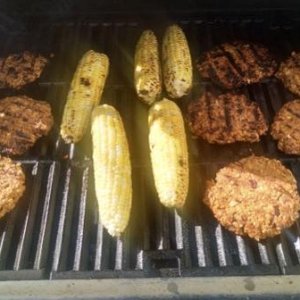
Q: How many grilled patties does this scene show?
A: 8